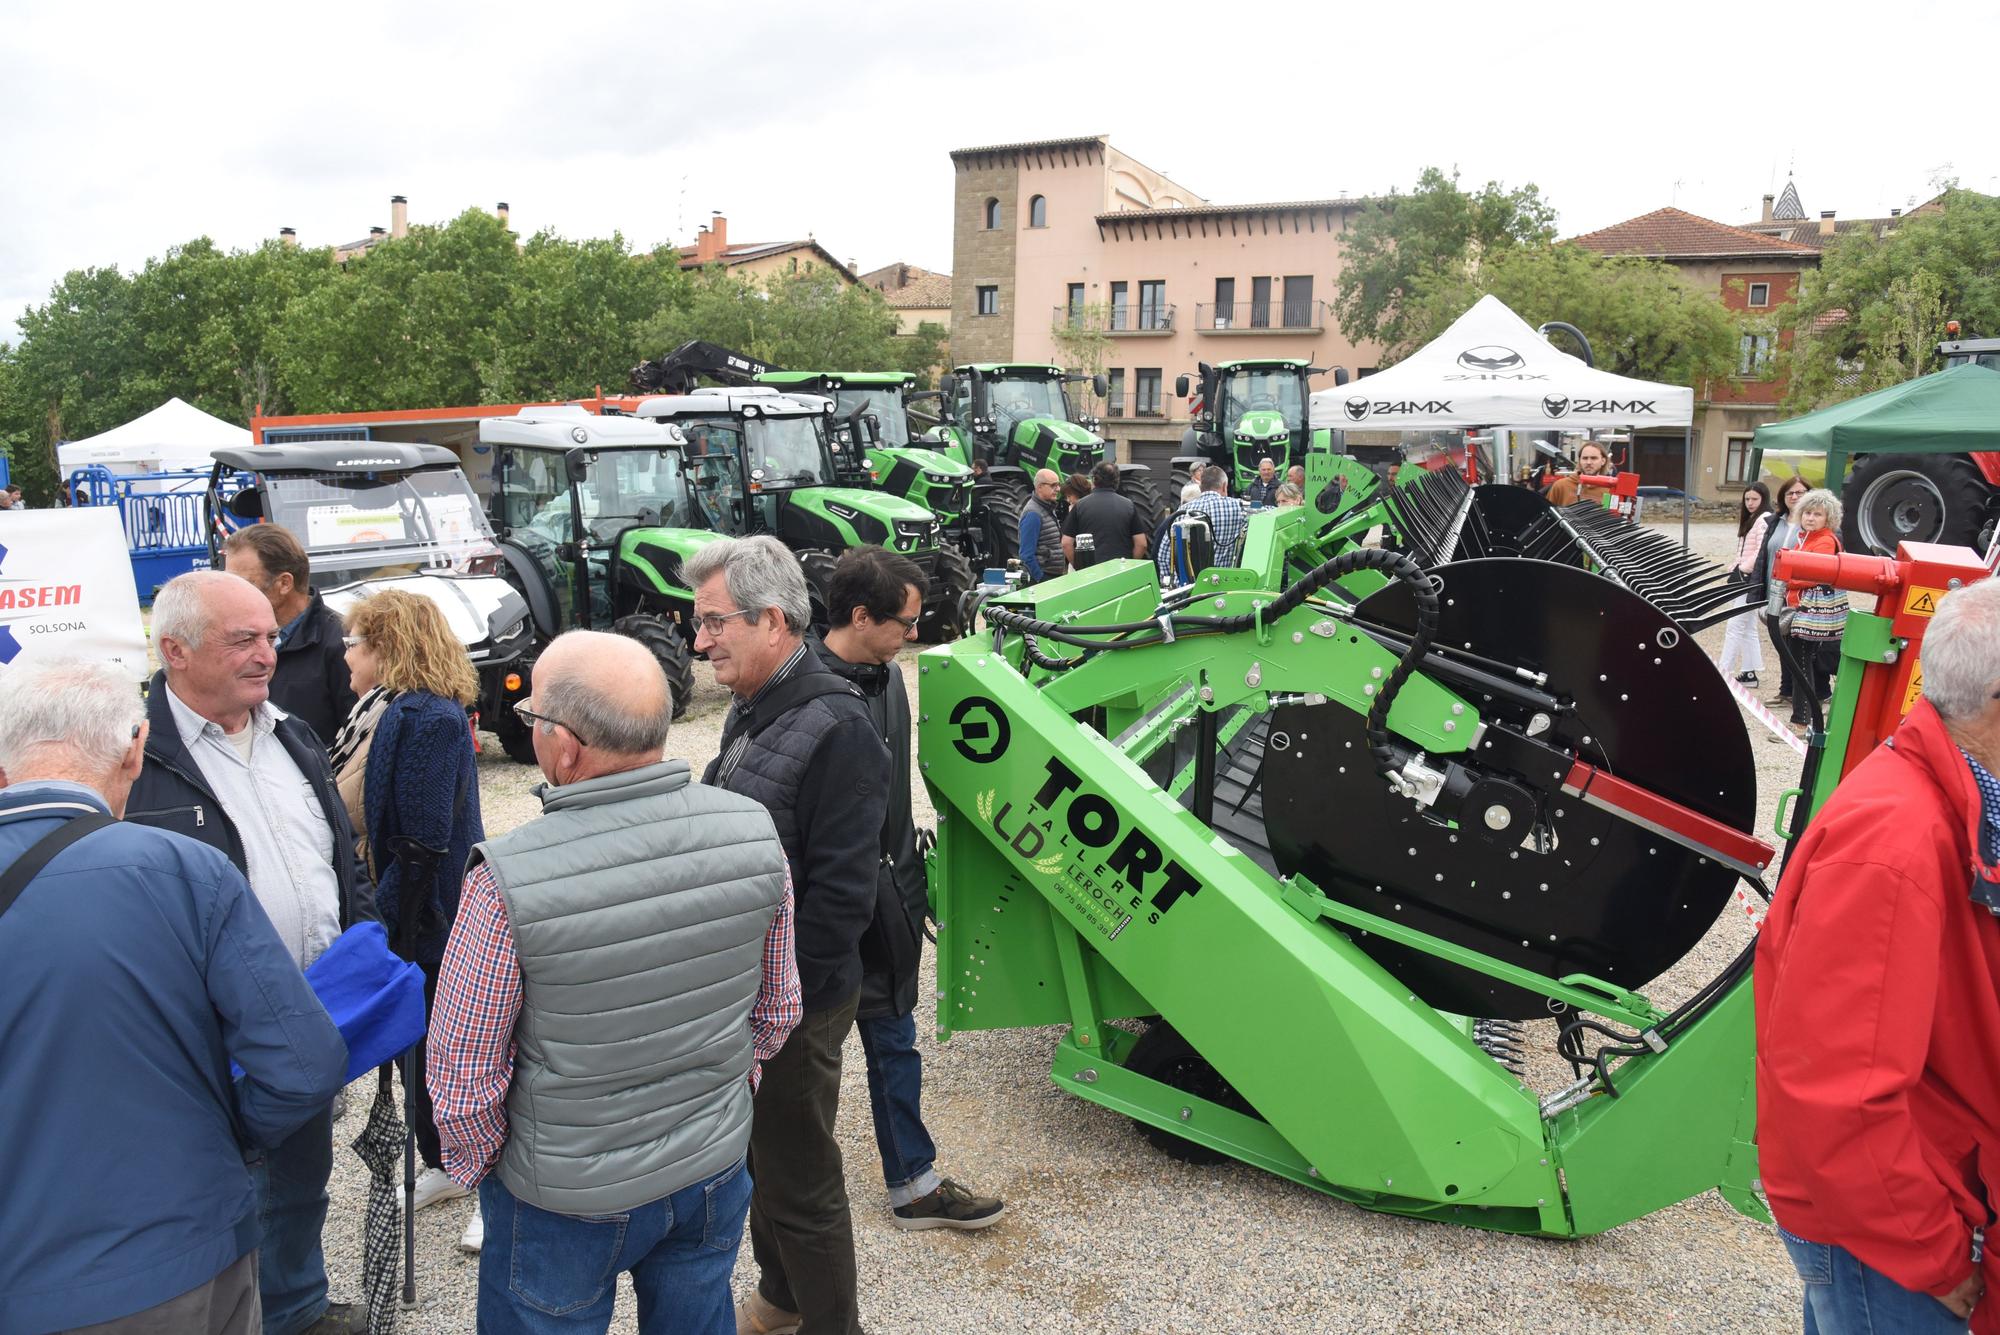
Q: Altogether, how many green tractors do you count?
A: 5